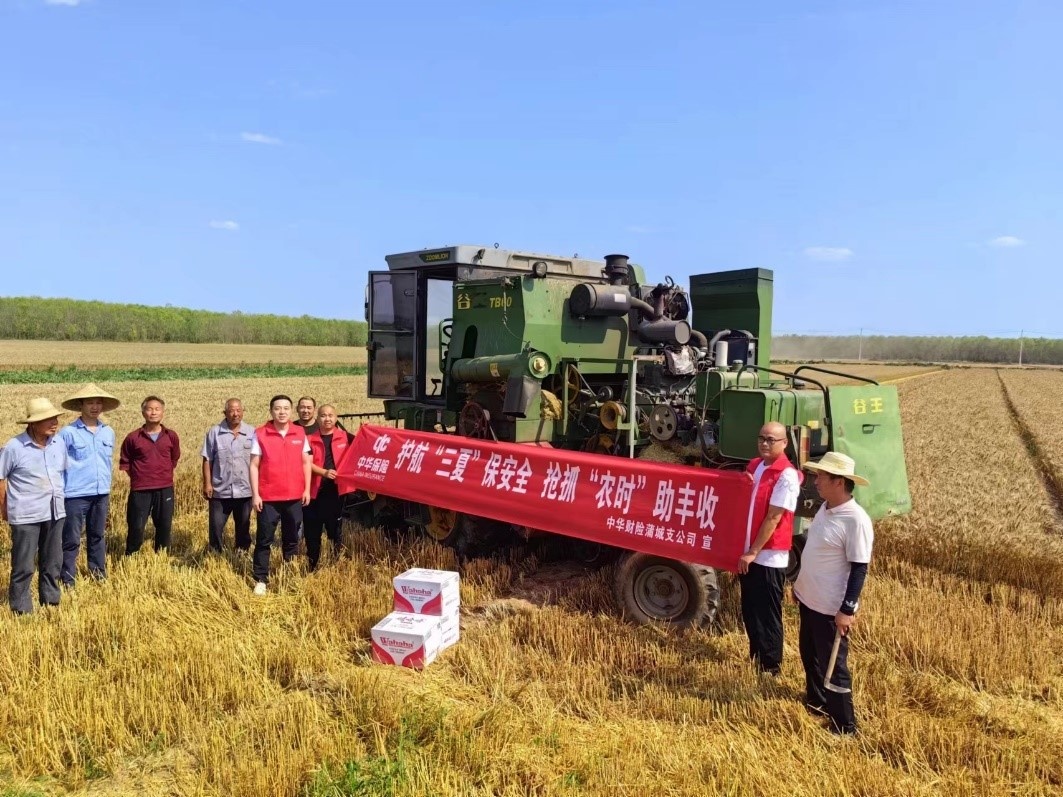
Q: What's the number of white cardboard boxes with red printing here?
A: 3